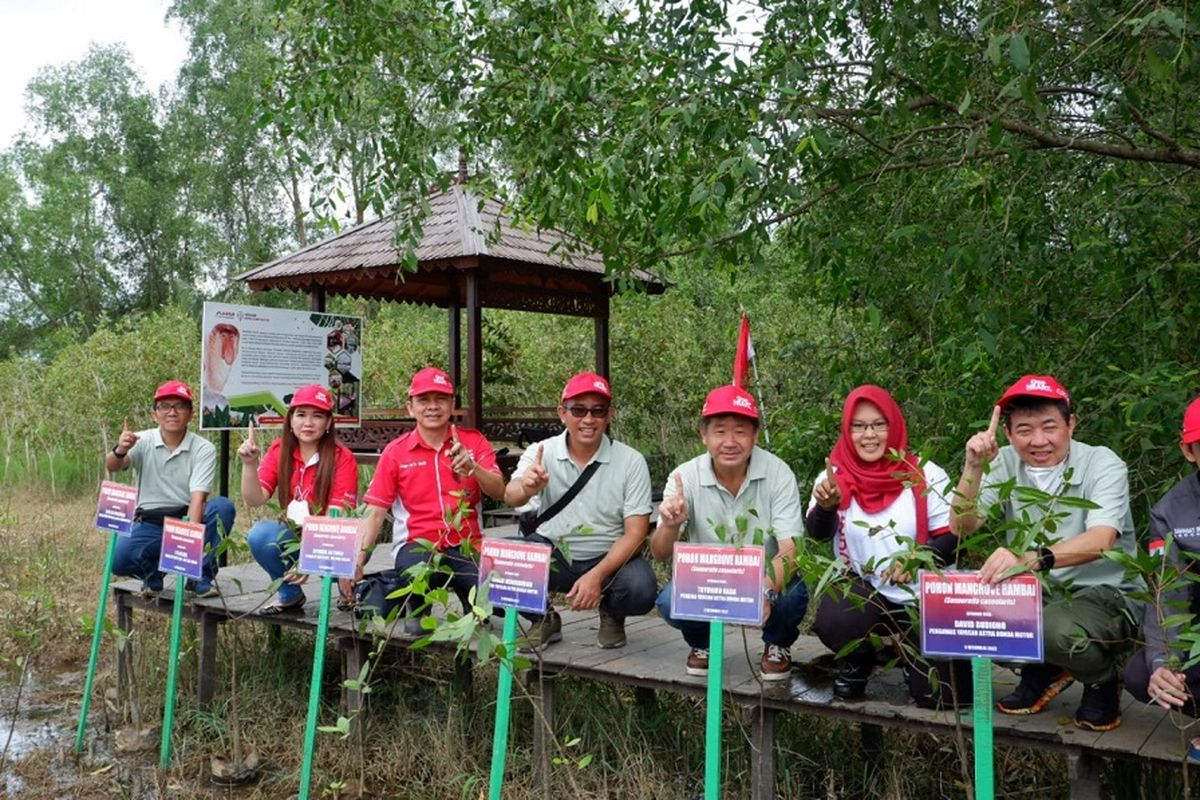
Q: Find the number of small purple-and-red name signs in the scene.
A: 6